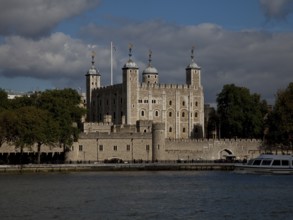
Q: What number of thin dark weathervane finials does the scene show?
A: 4